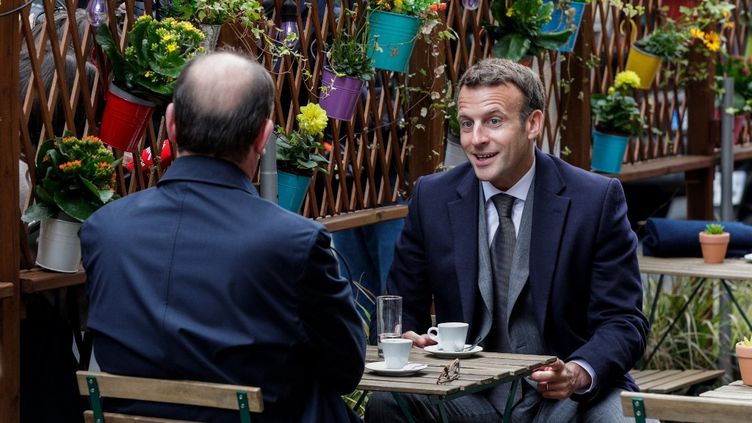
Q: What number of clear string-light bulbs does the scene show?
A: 3